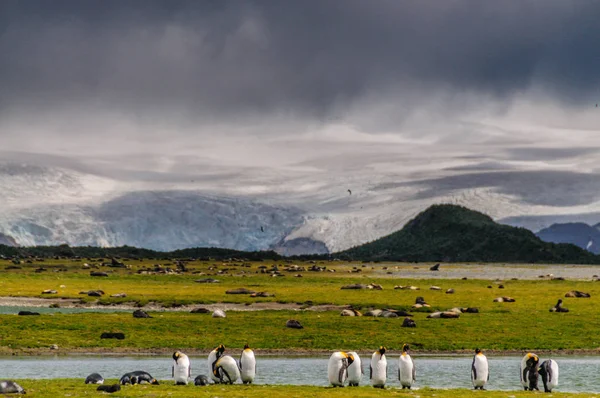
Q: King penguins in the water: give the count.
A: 0